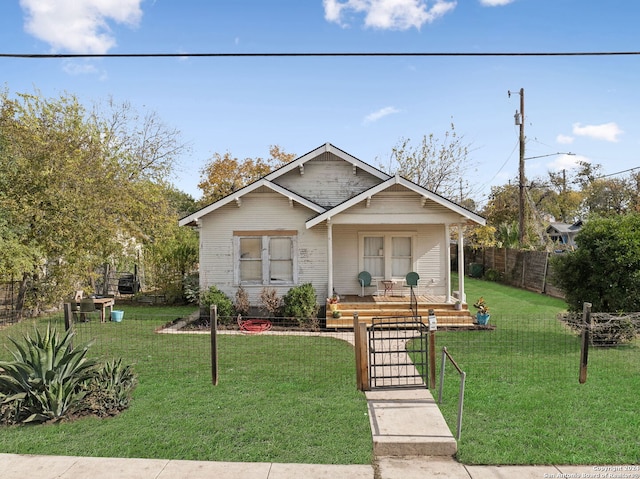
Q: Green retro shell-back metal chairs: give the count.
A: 2